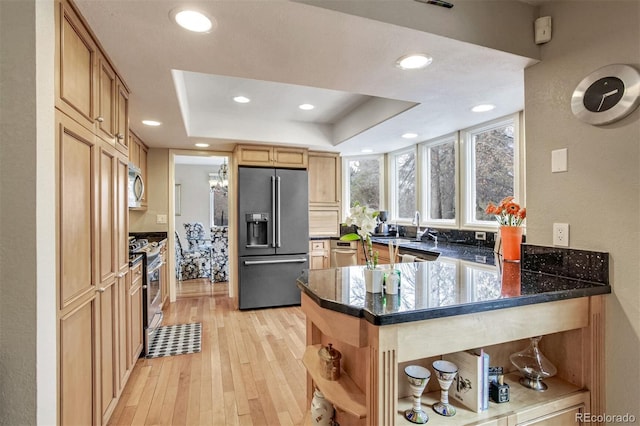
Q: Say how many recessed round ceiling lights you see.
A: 9